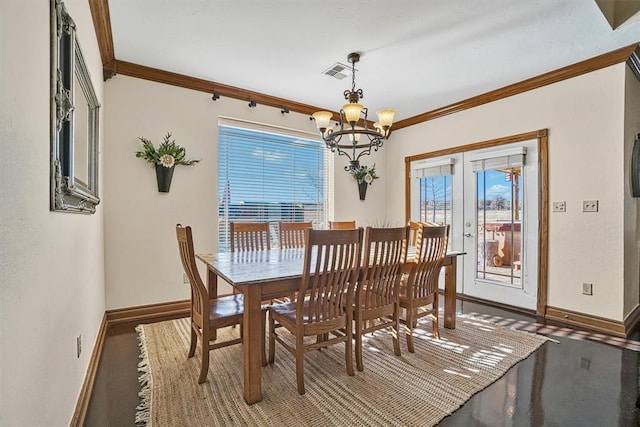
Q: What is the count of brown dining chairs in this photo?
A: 8